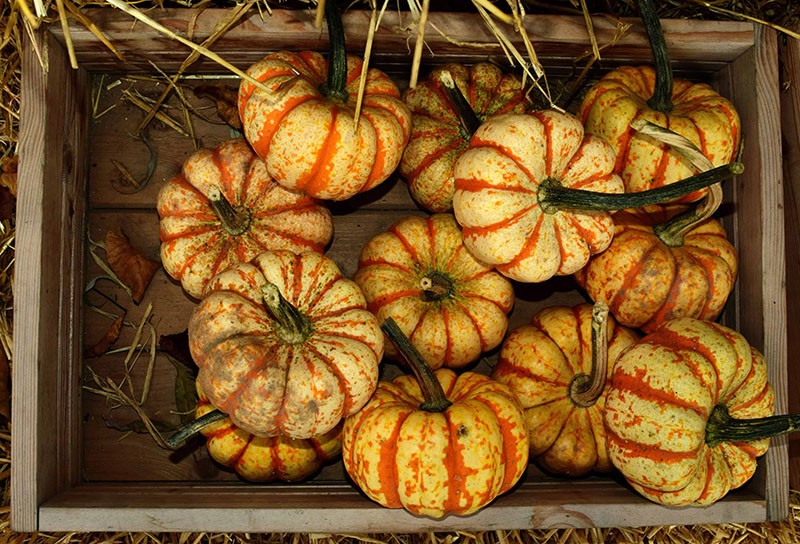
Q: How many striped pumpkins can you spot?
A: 12